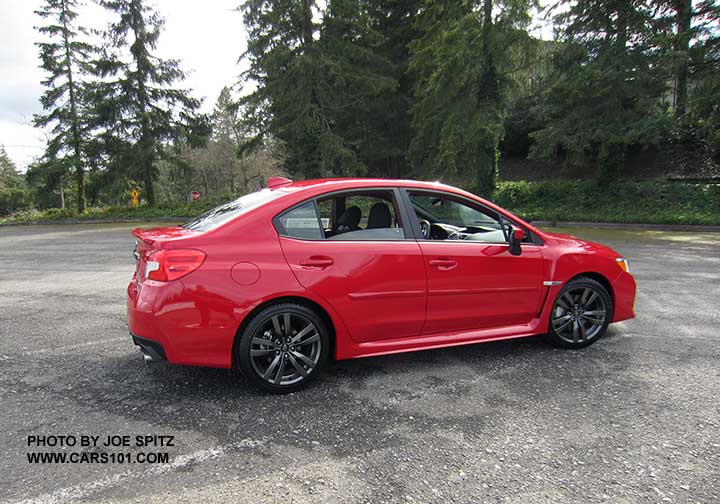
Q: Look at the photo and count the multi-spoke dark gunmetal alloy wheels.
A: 2